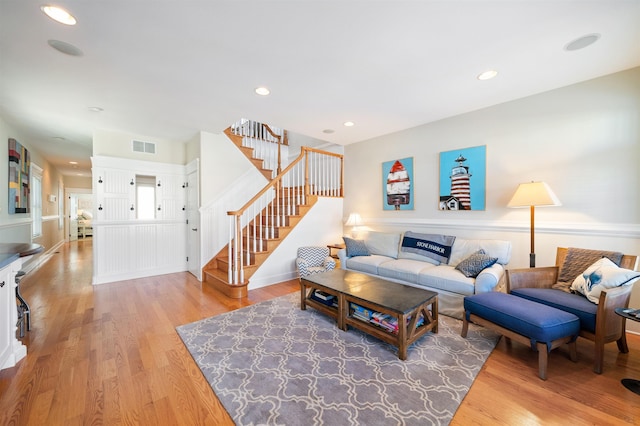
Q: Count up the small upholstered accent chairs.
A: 1